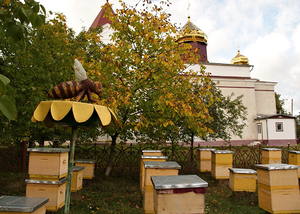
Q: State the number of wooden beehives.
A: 15